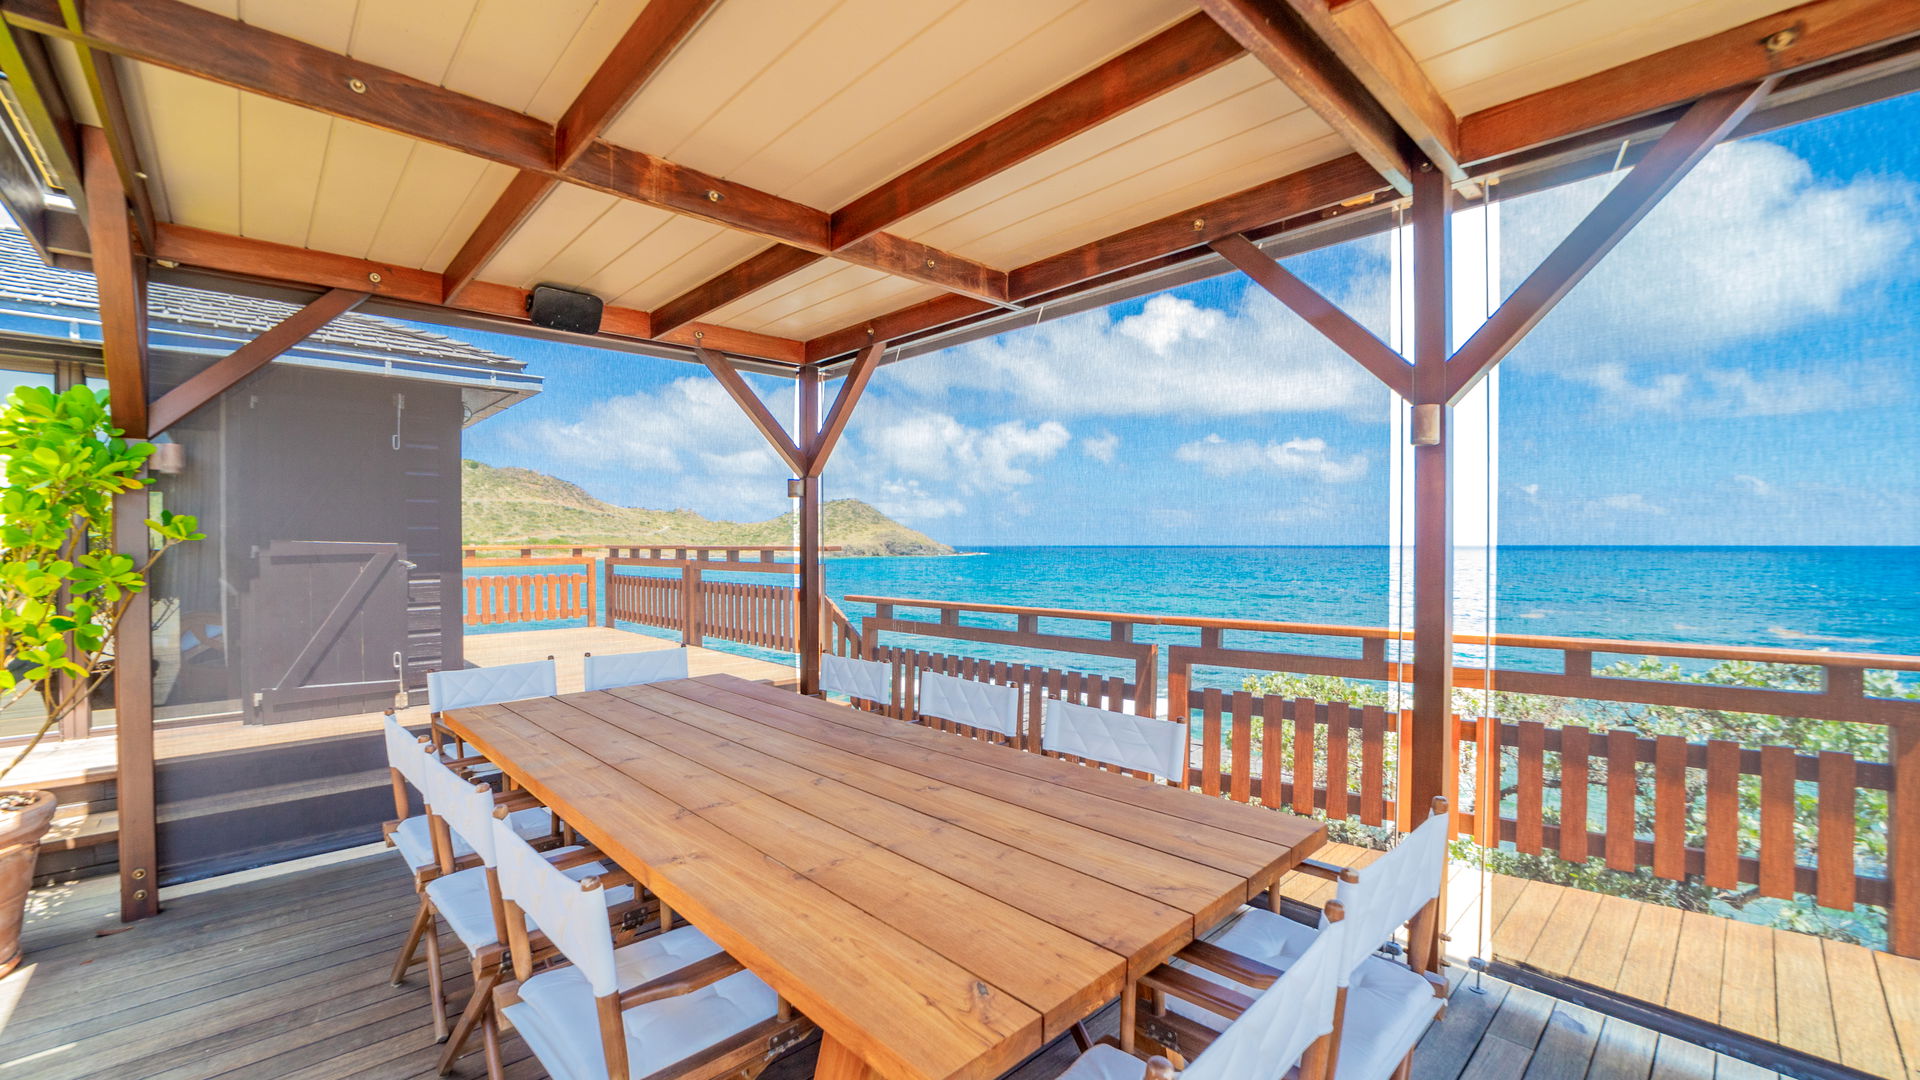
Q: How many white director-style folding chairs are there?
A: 10